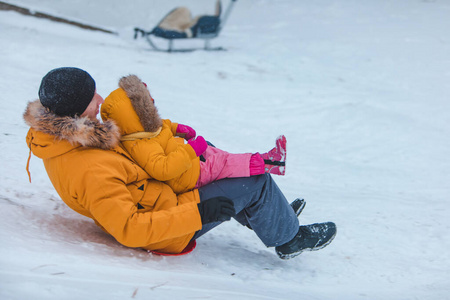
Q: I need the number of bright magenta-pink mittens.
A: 2